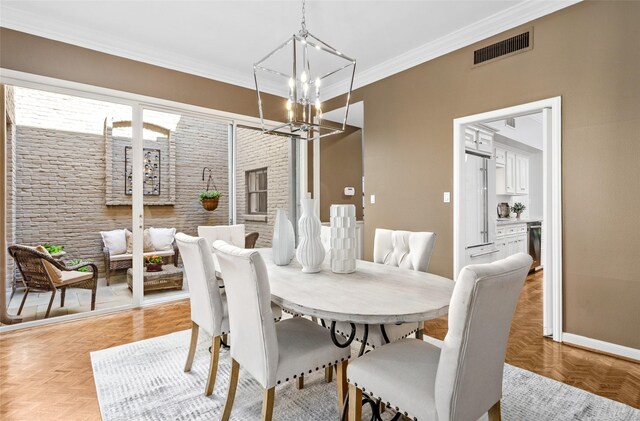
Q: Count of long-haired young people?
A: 0